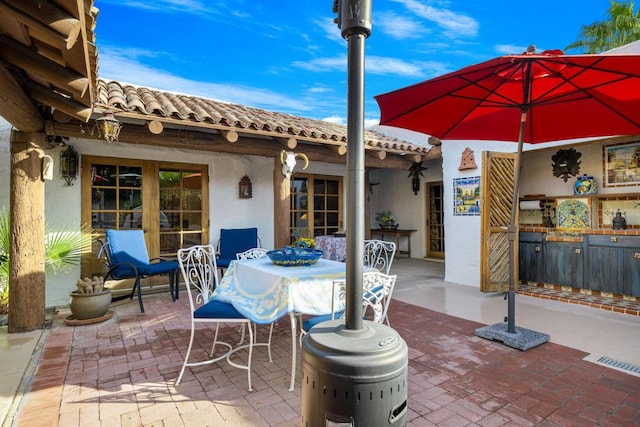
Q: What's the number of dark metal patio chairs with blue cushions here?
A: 2